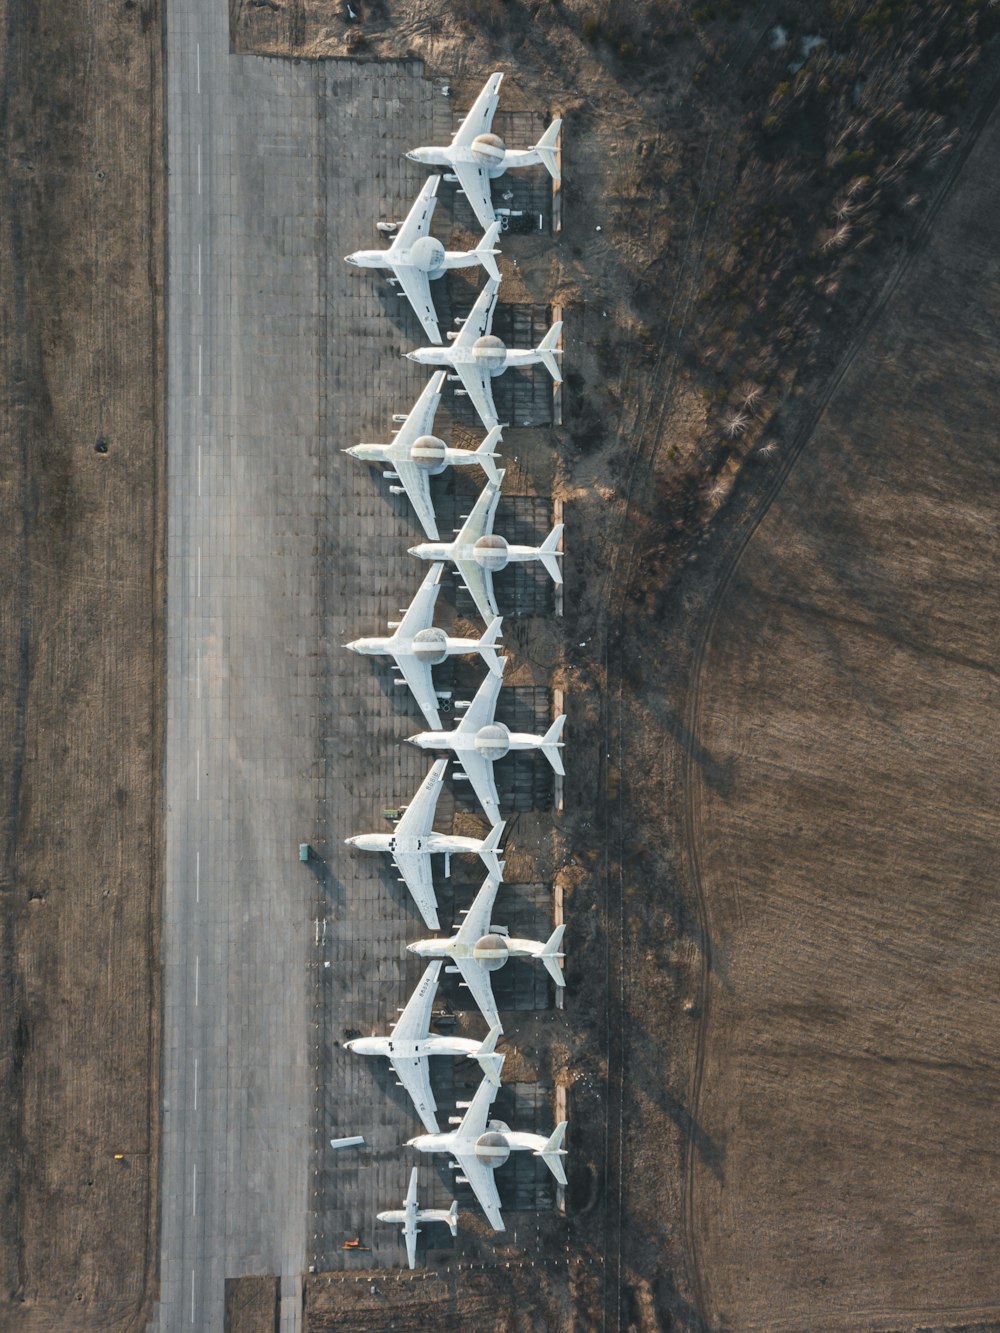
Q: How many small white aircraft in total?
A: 1